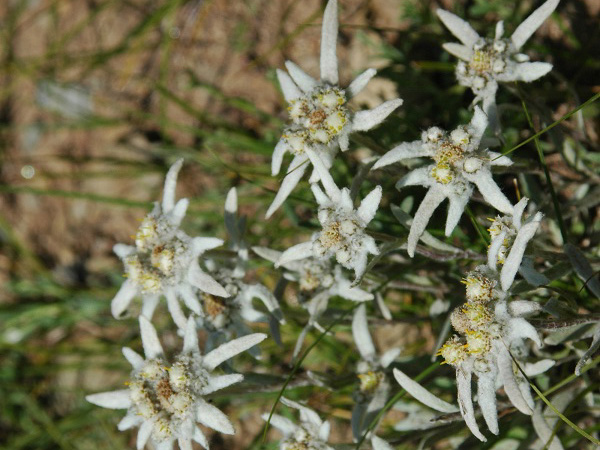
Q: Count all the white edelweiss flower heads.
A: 12